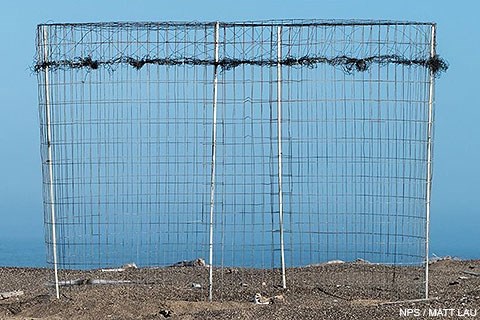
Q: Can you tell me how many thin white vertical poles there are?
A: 4